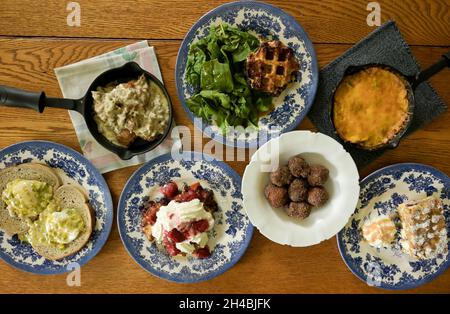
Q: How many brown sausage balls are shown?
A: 7